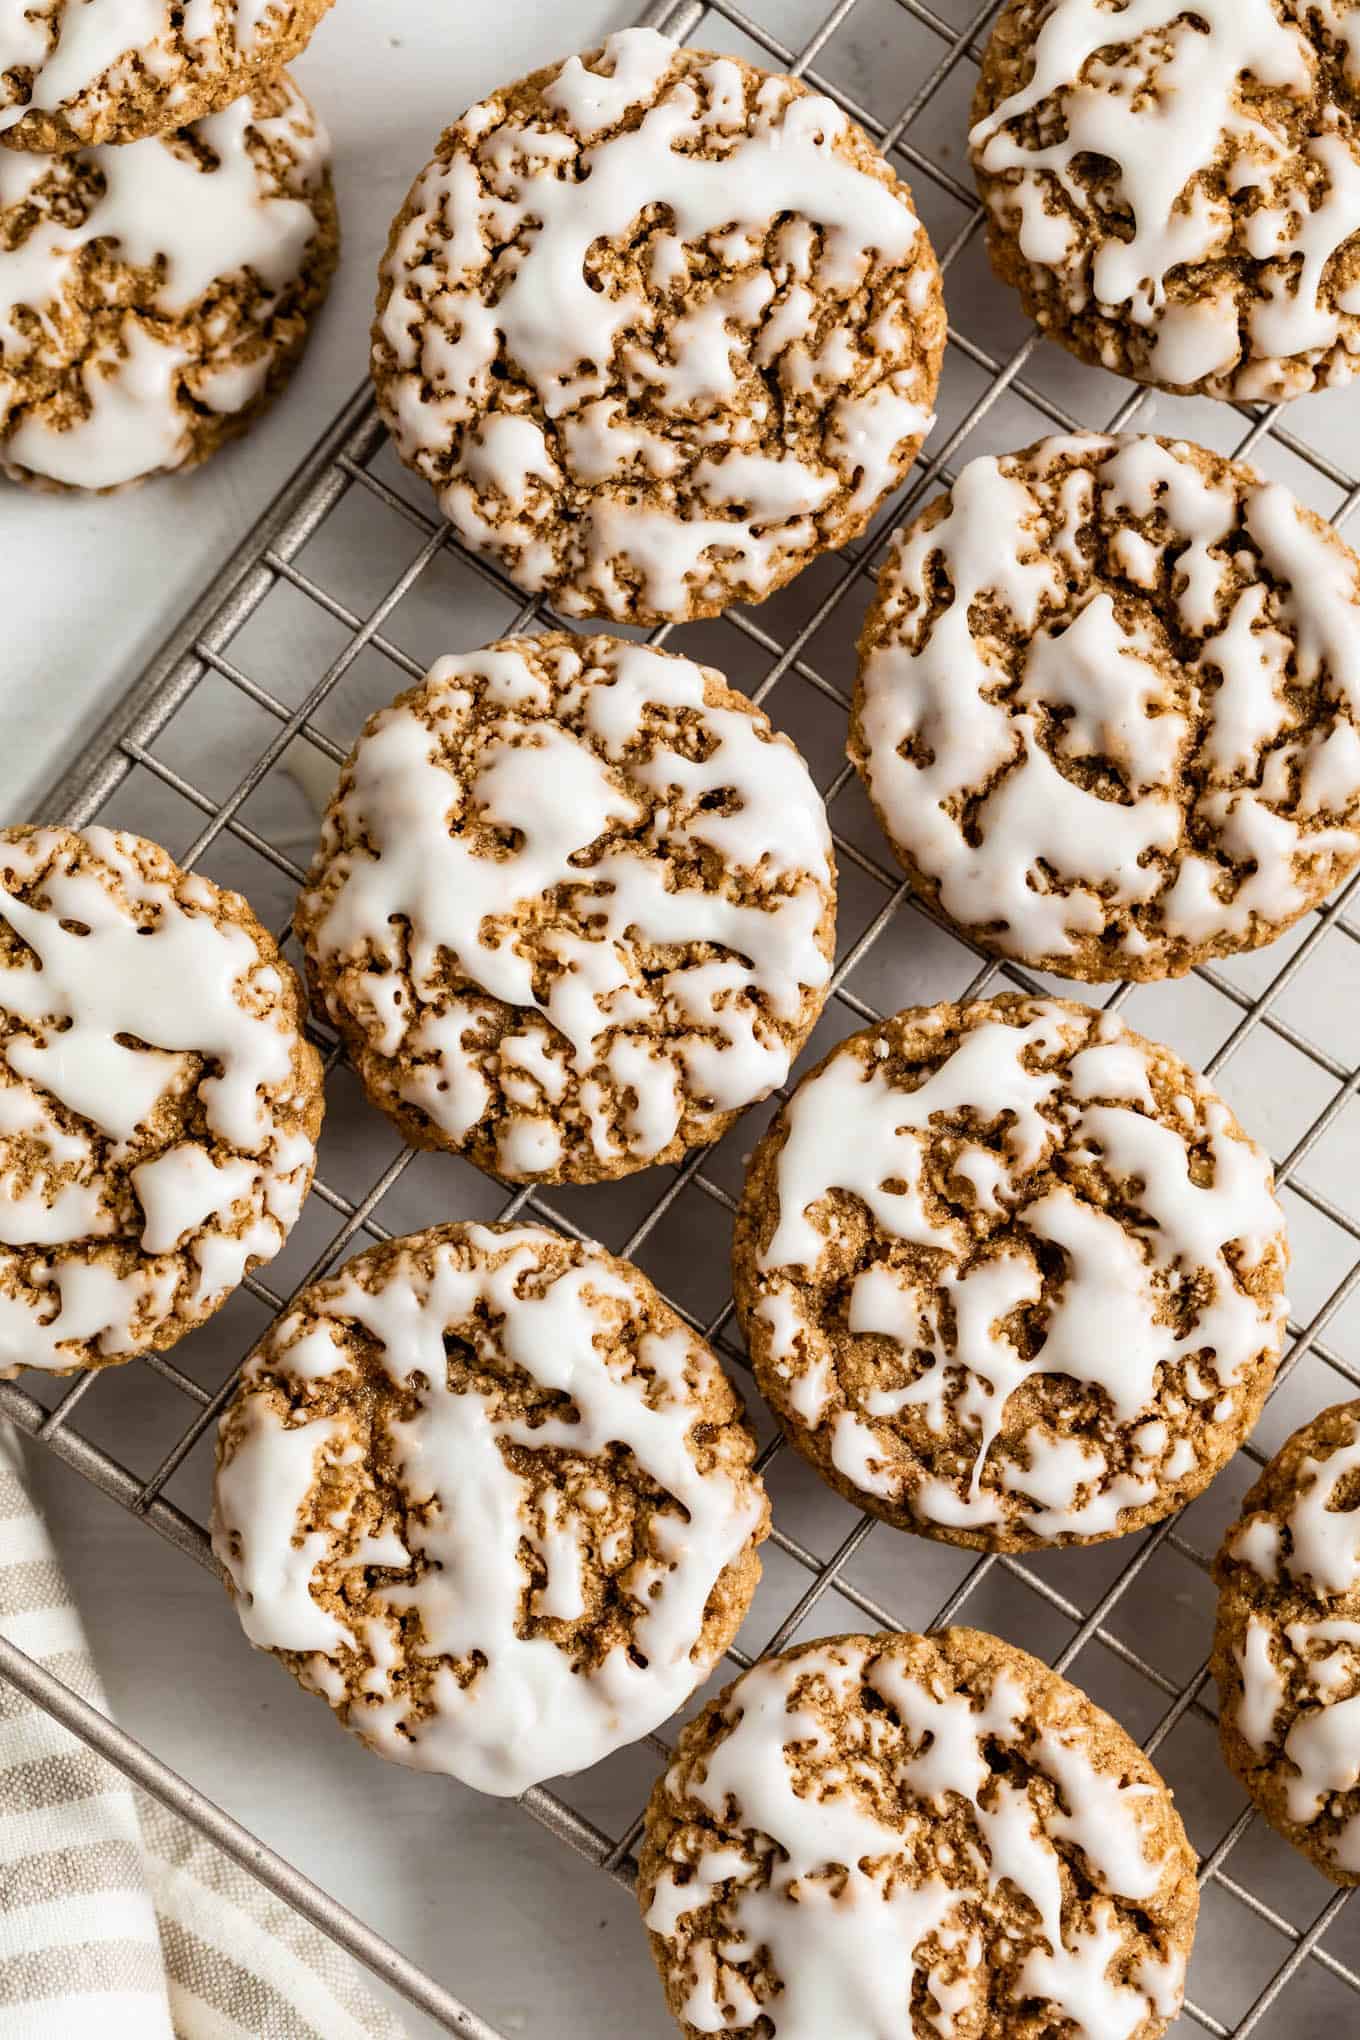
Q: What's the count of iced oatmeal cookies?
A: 11